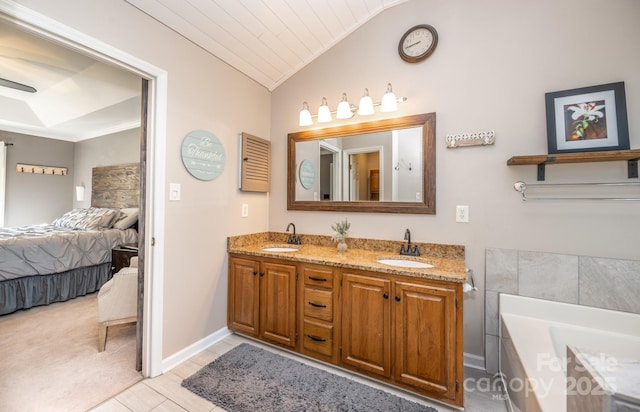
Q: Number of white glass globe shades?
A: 5